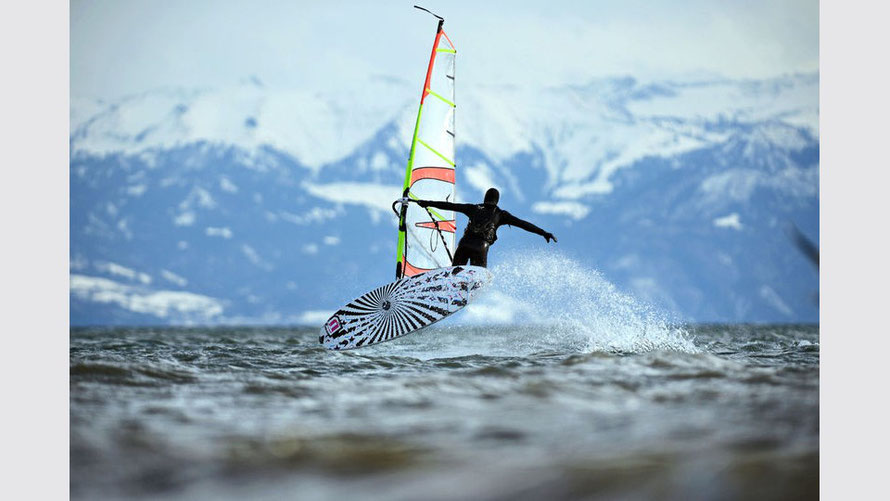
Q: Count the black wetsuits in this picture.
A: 1